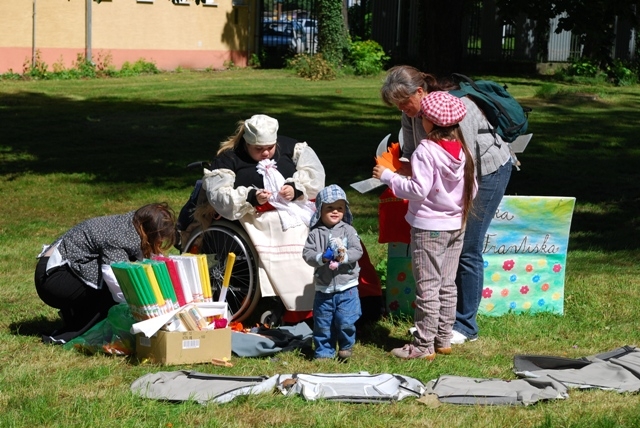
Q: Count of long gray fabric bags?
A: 4